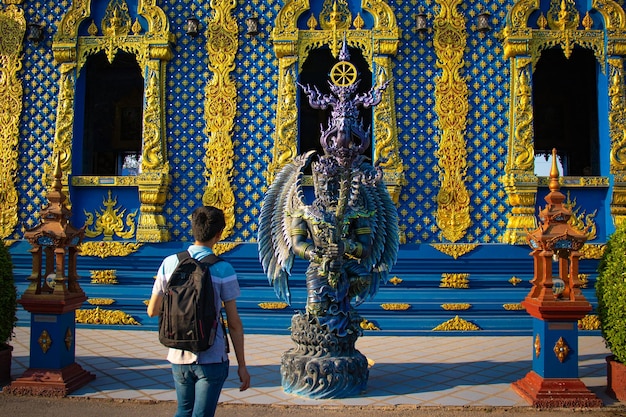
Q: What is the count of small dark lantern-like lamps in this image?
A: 5